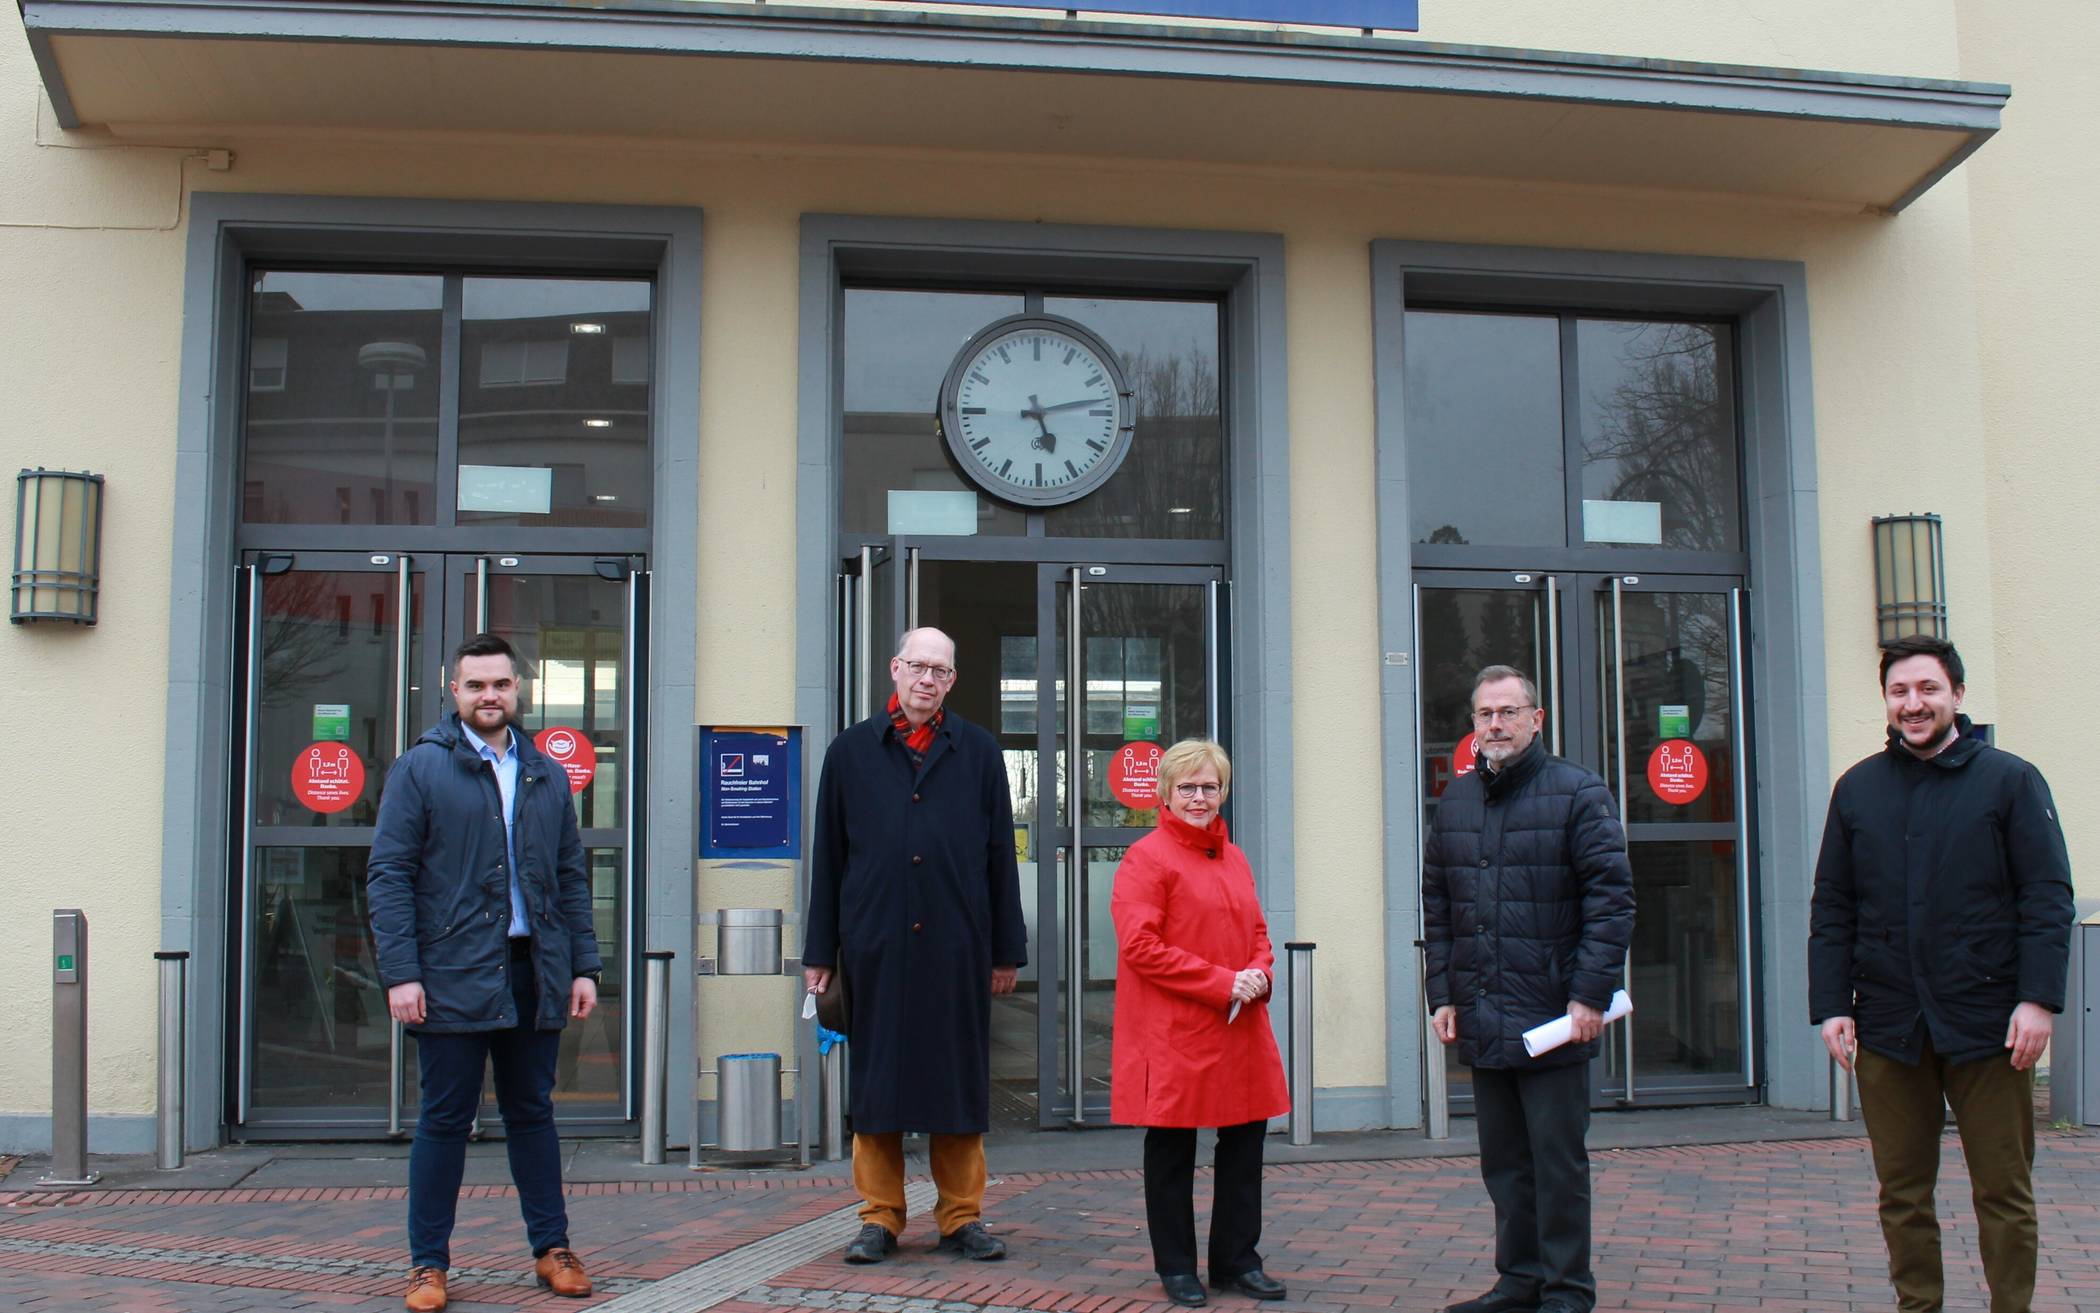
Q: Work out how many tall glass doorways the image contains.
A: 3